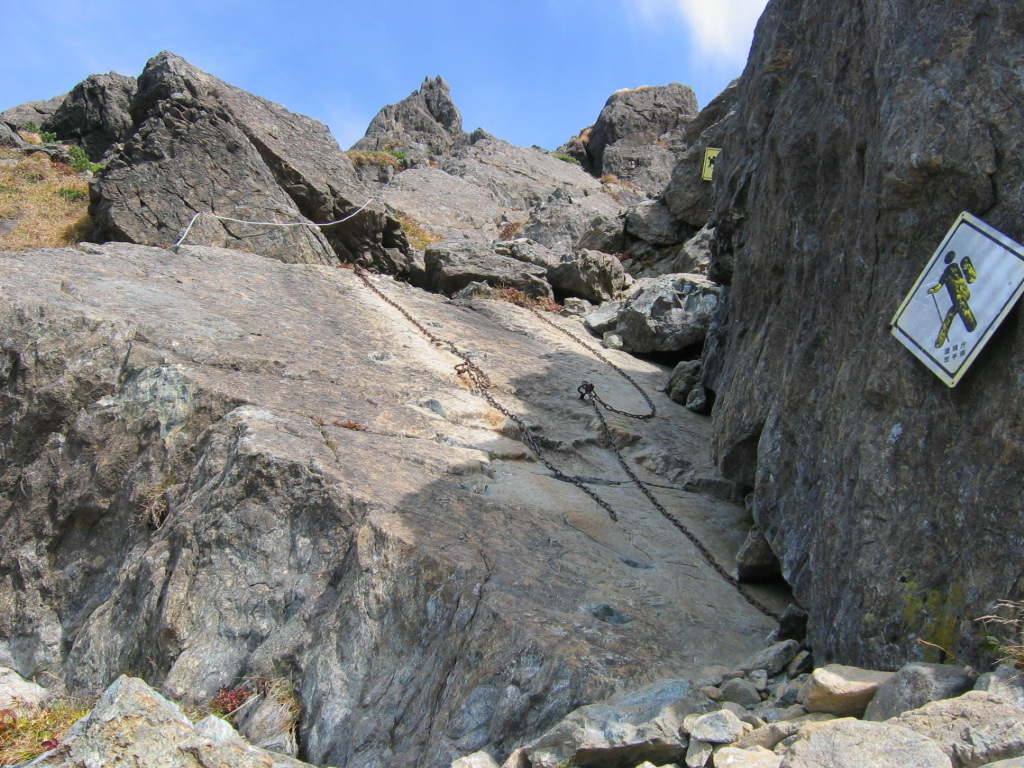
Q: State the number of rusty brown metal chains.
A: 2